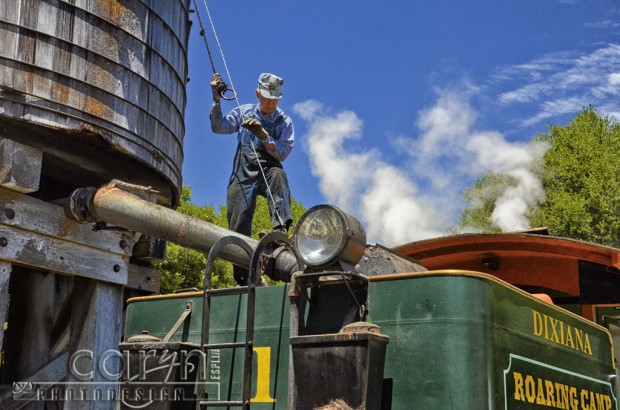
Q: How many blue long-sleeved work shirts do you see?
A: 1